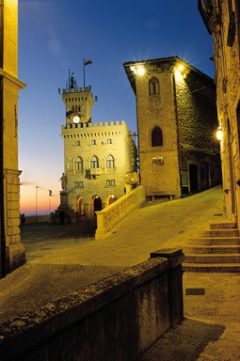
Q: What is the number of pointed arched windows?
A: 5